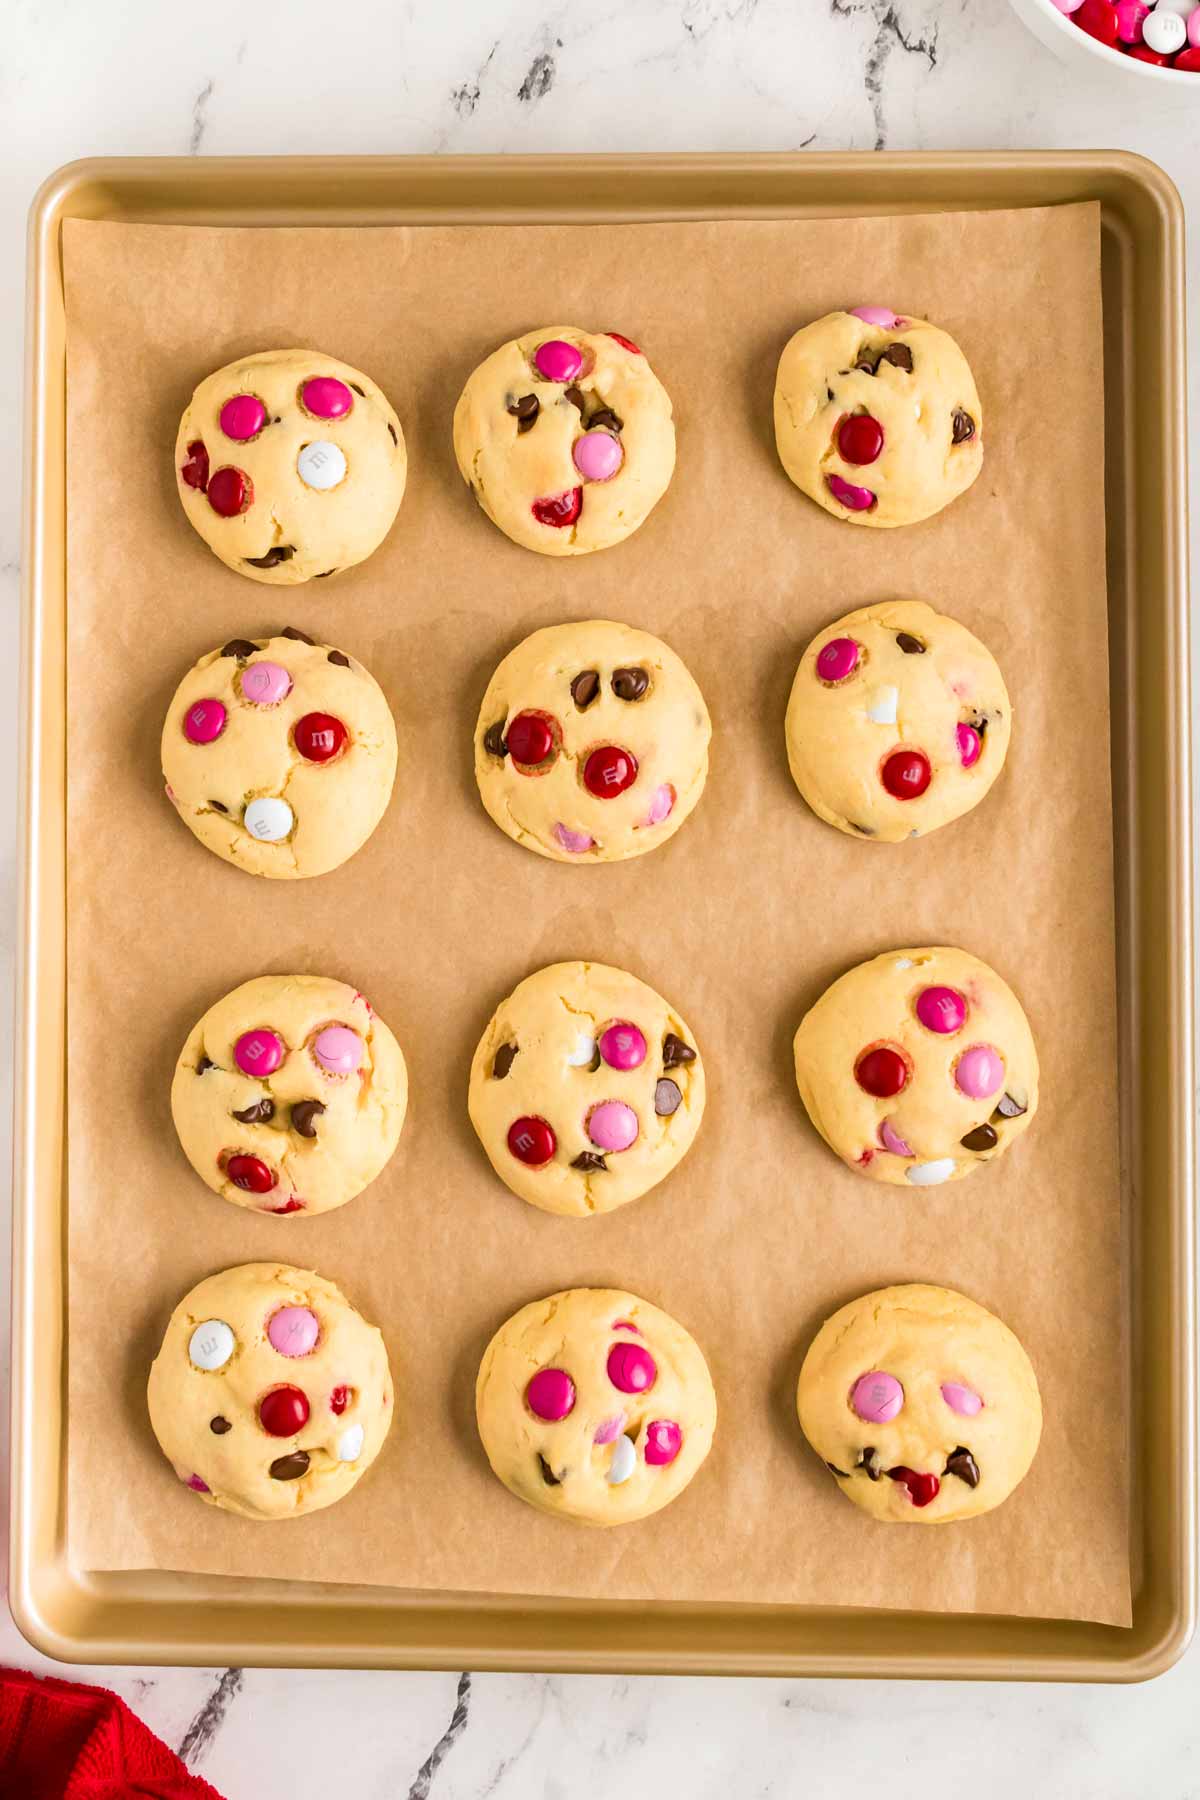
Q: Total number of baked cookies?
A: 12